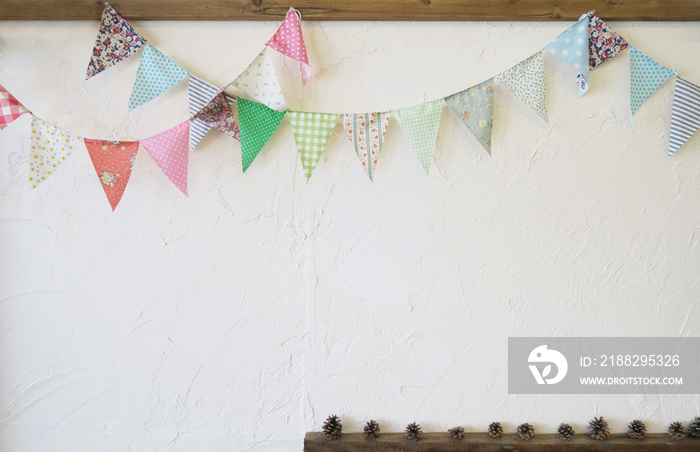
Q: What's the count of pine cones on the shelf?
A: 11